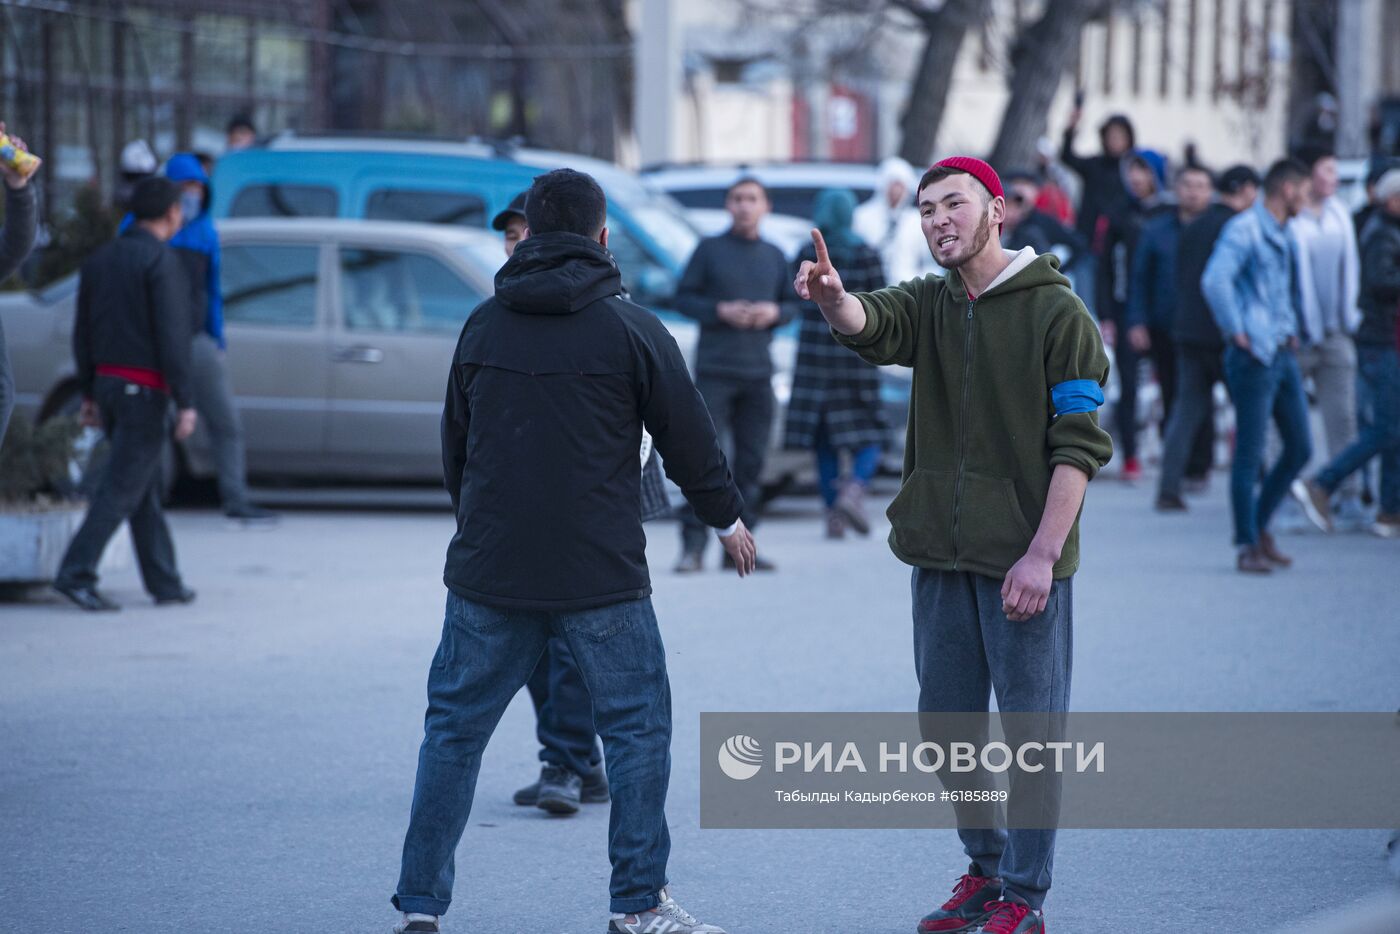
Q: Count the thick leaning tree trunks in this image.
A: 2